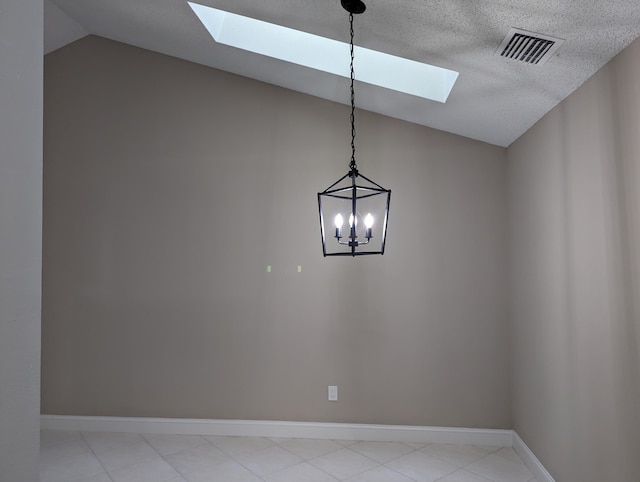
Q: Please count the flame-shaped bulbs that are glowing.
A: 3